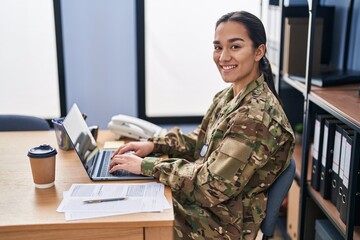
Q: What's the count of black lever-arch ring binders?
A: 5